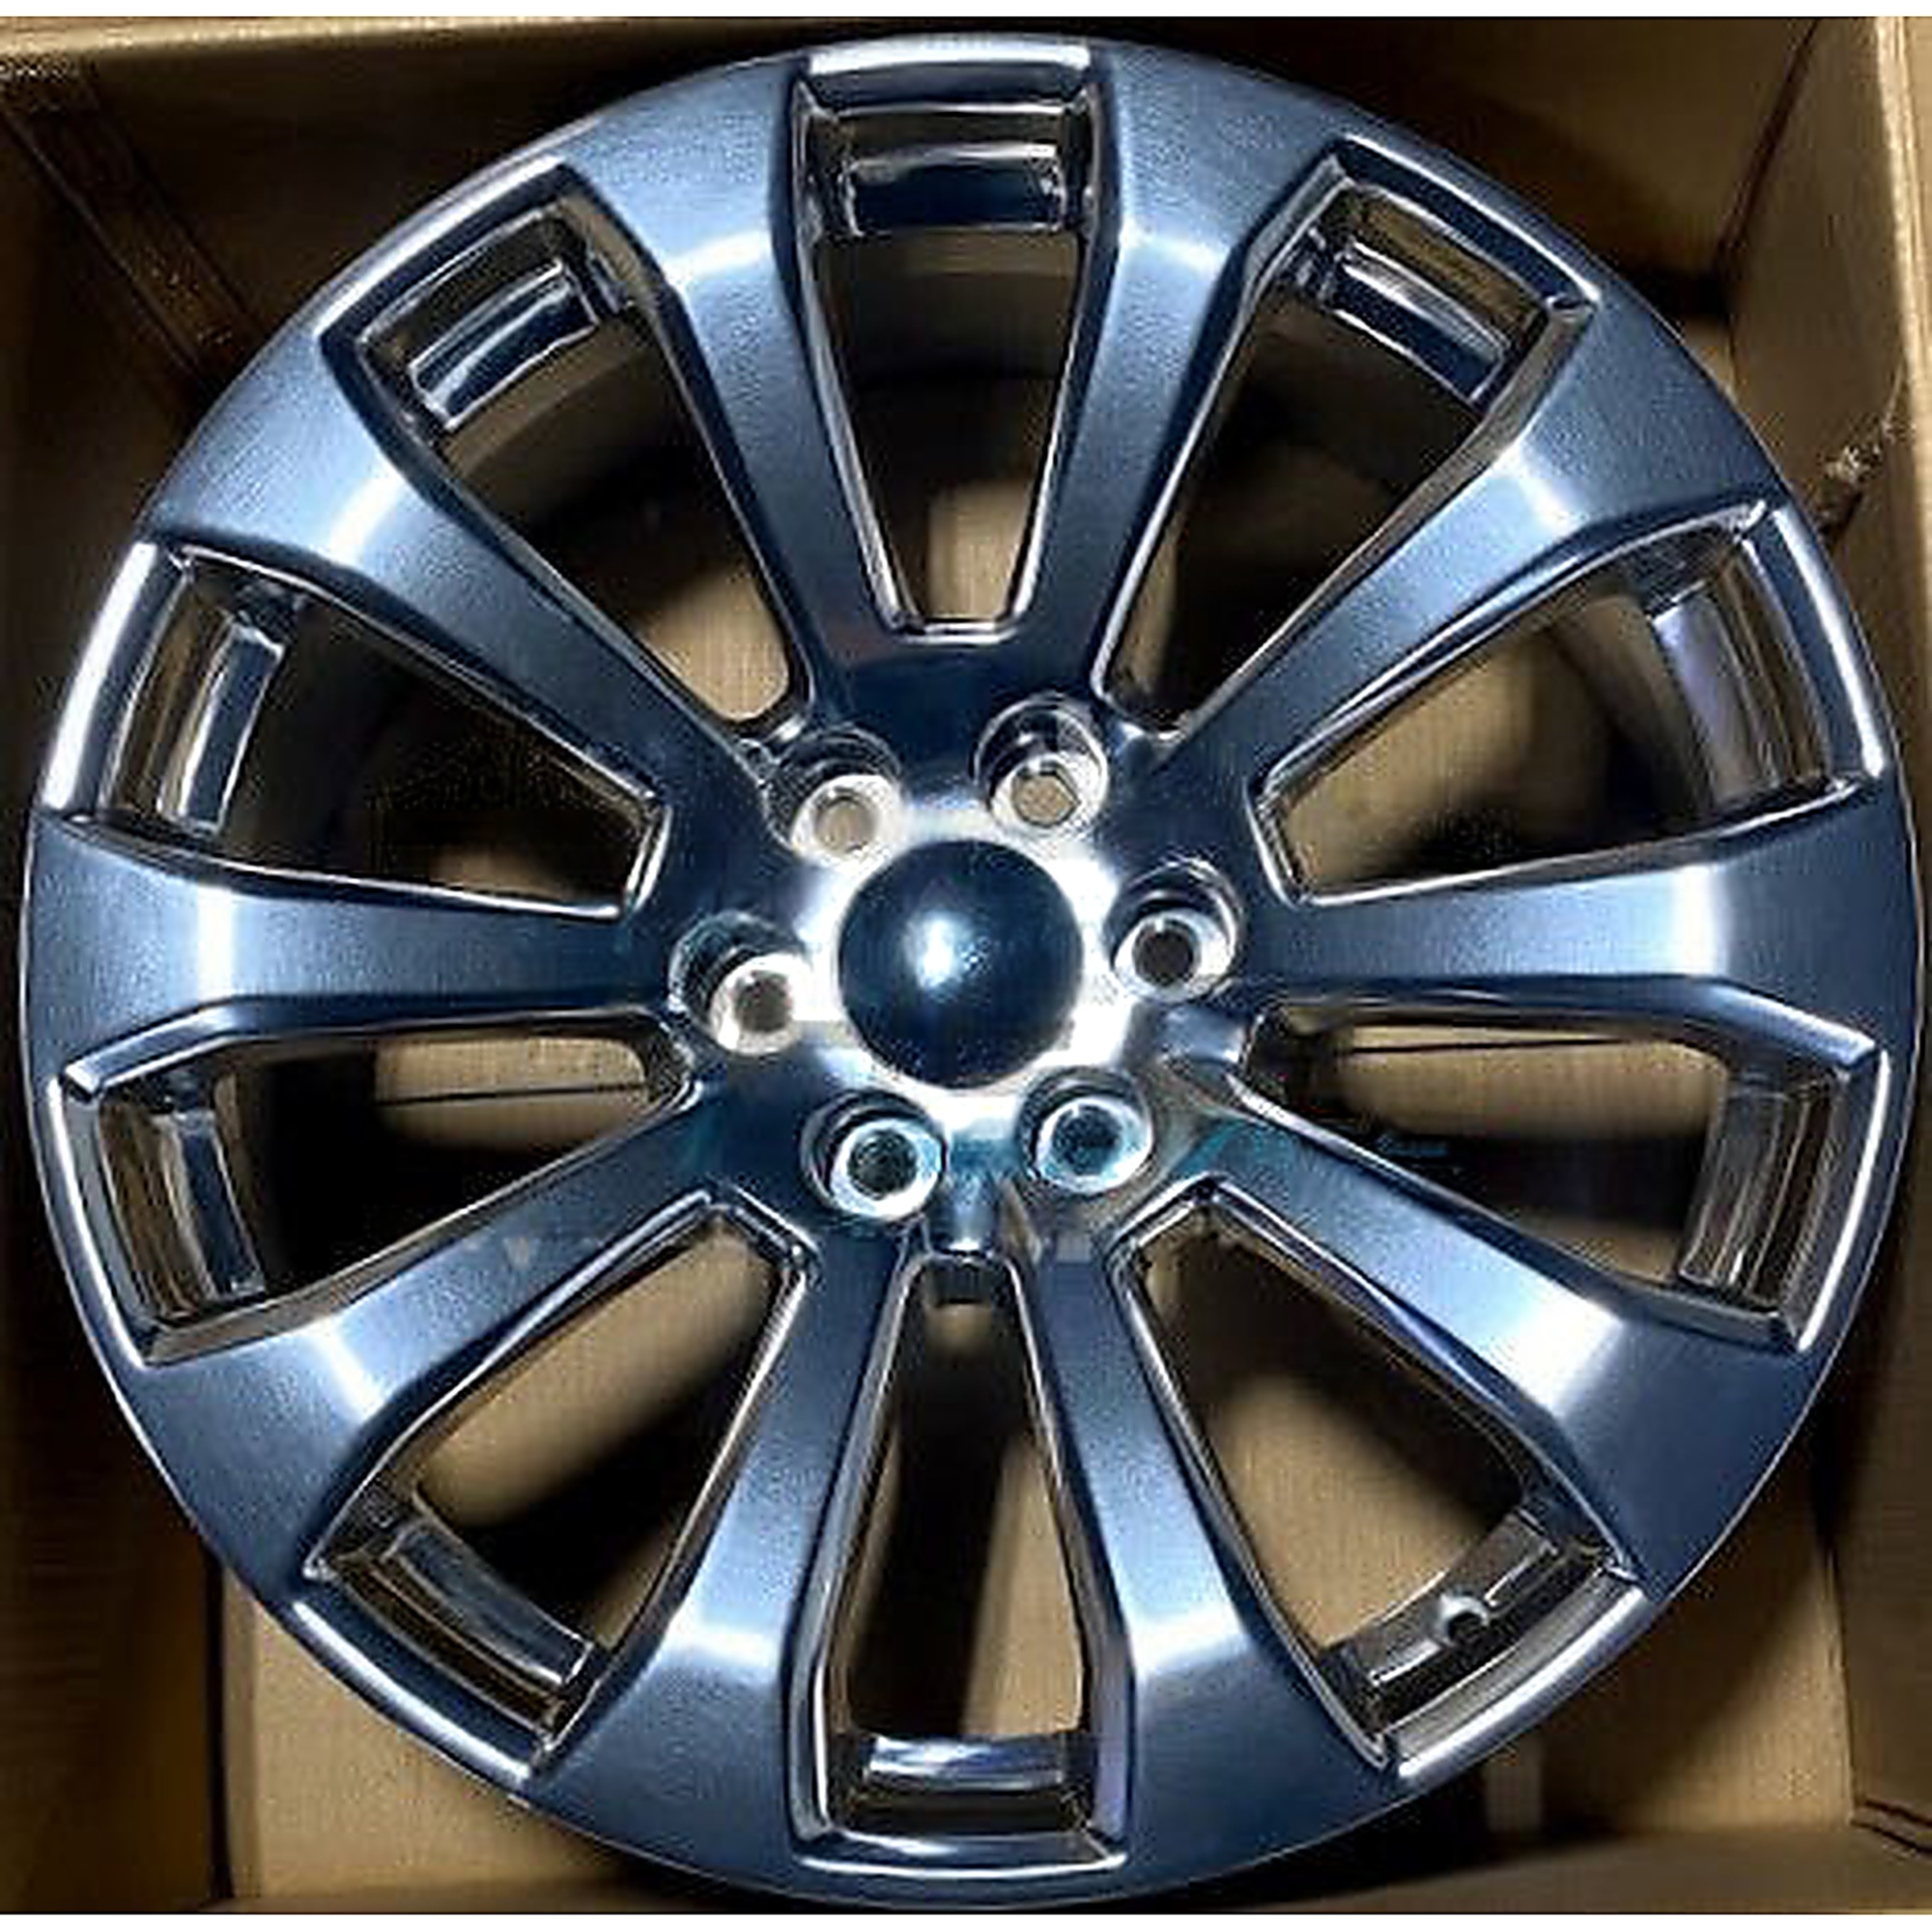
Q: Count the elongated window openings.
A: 10